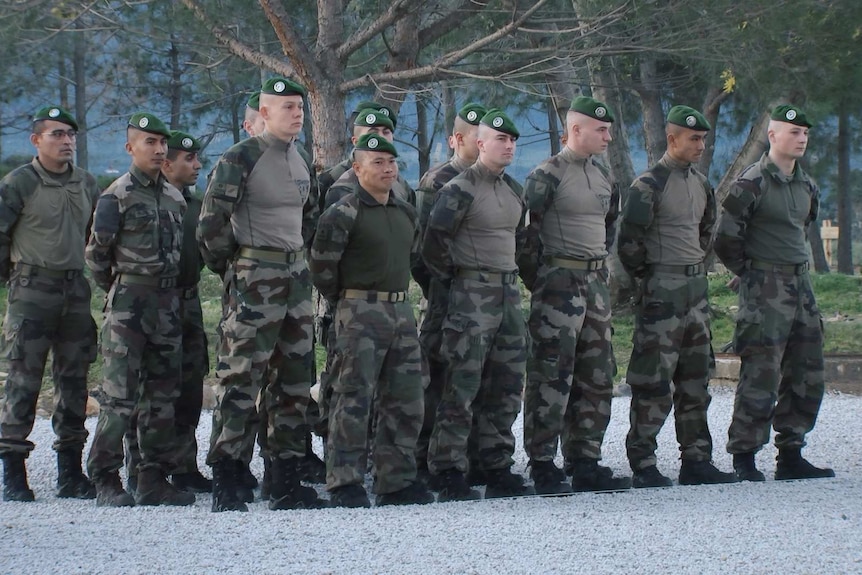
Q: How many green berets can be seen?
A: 13